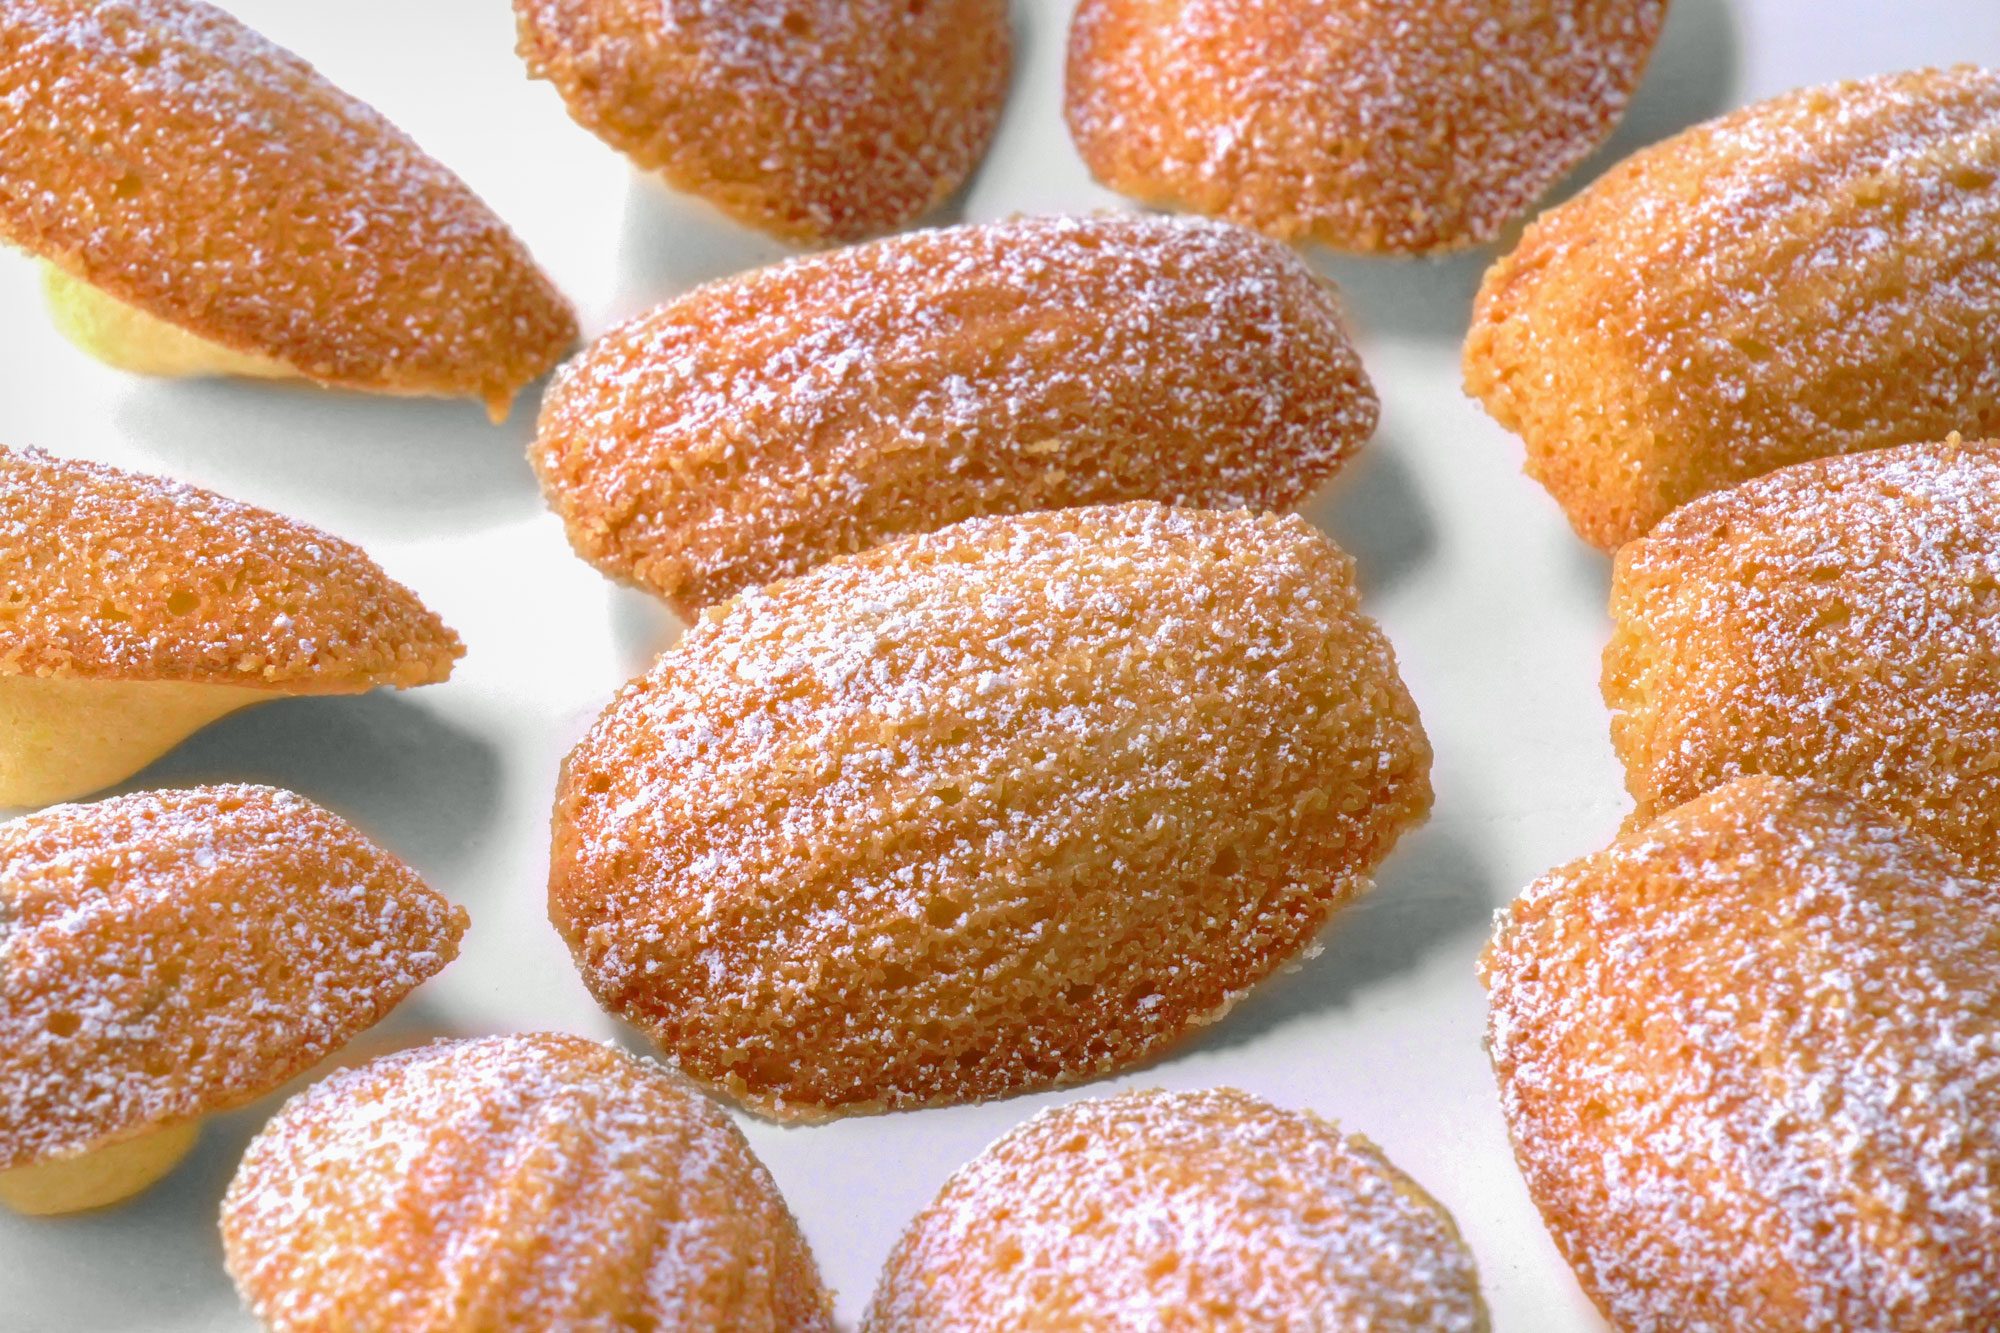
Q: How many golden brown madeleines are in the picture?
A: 12